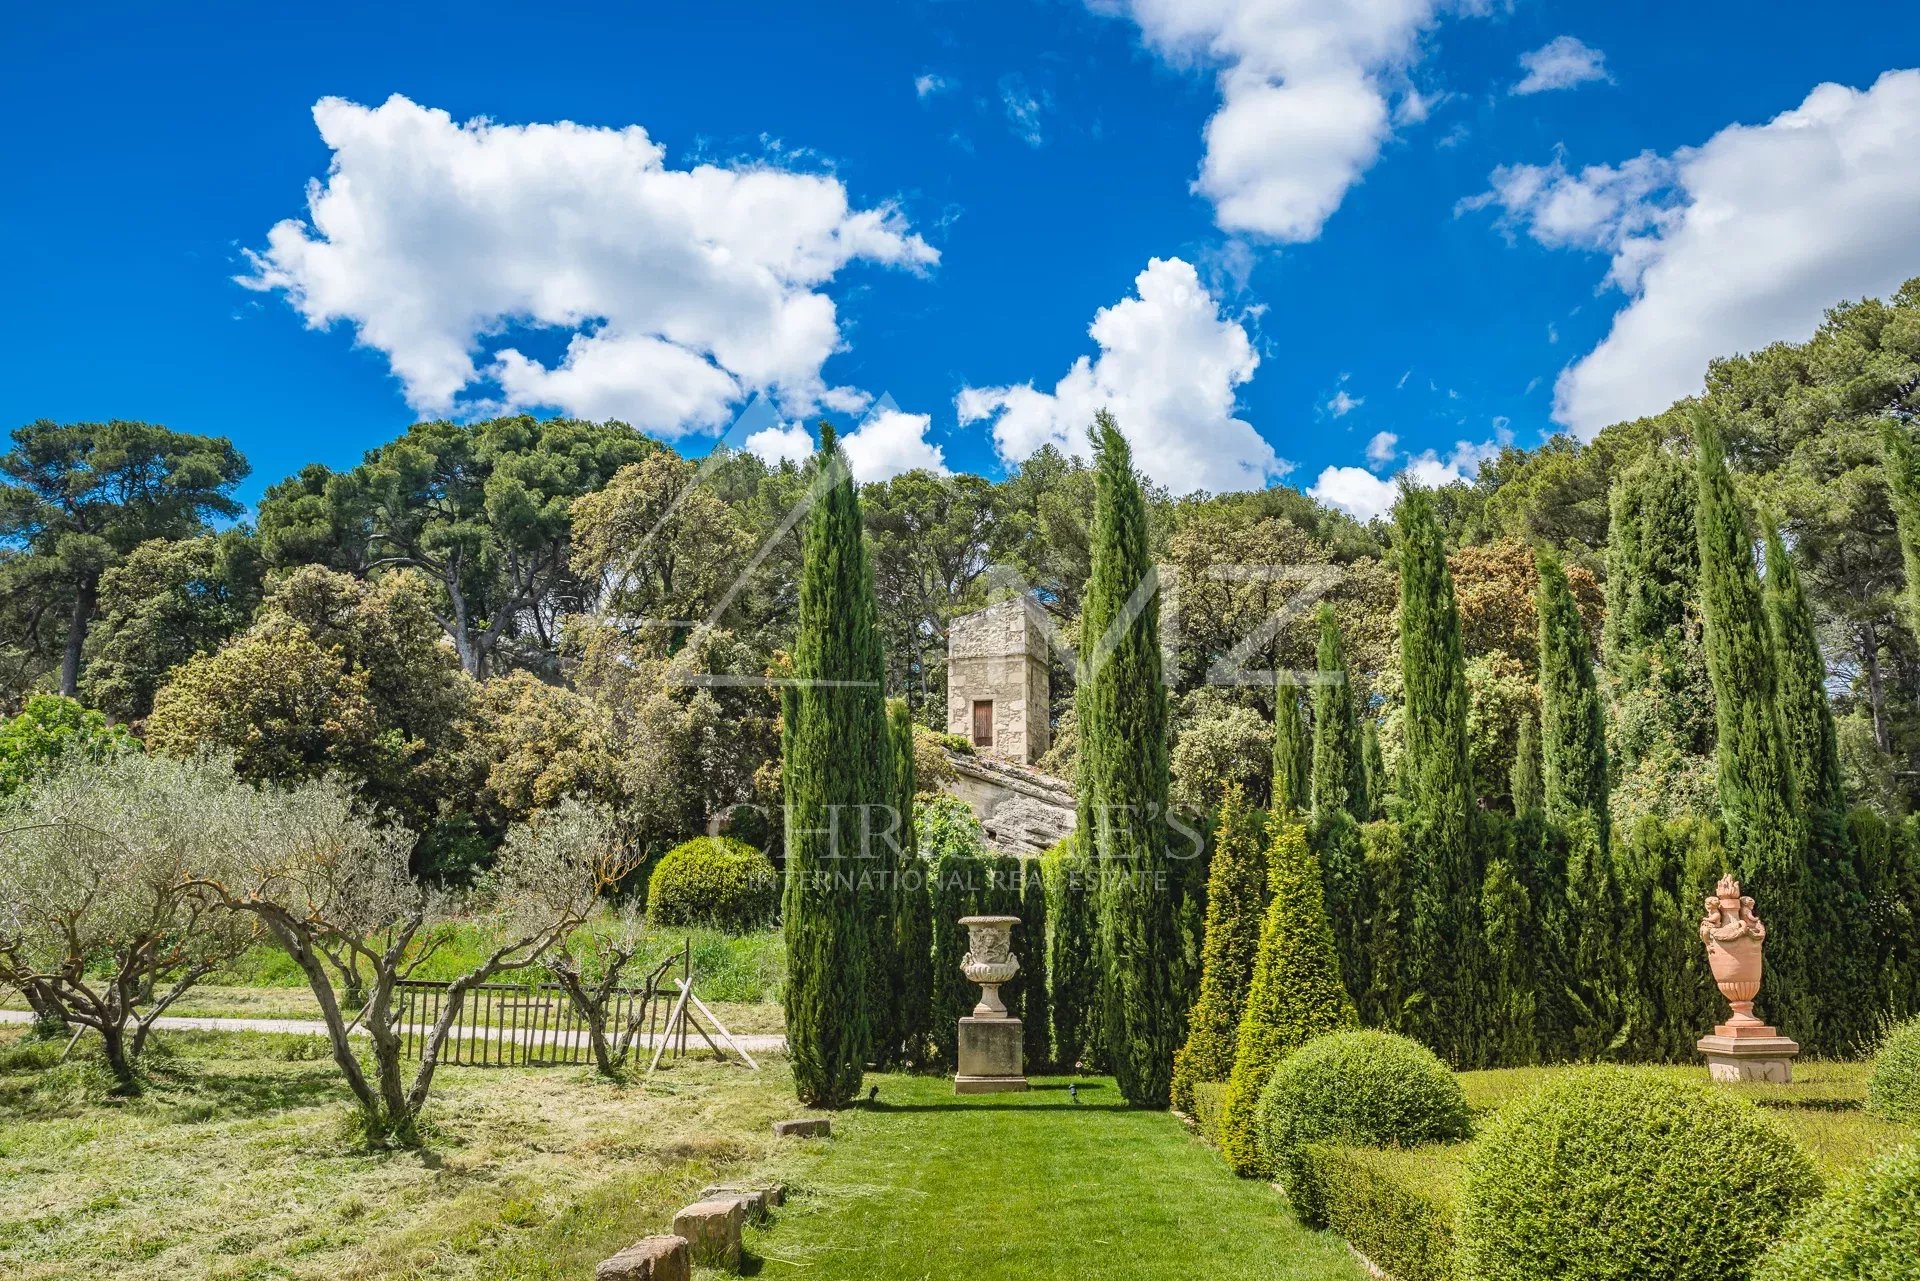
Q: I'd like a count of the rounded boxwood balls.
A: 5